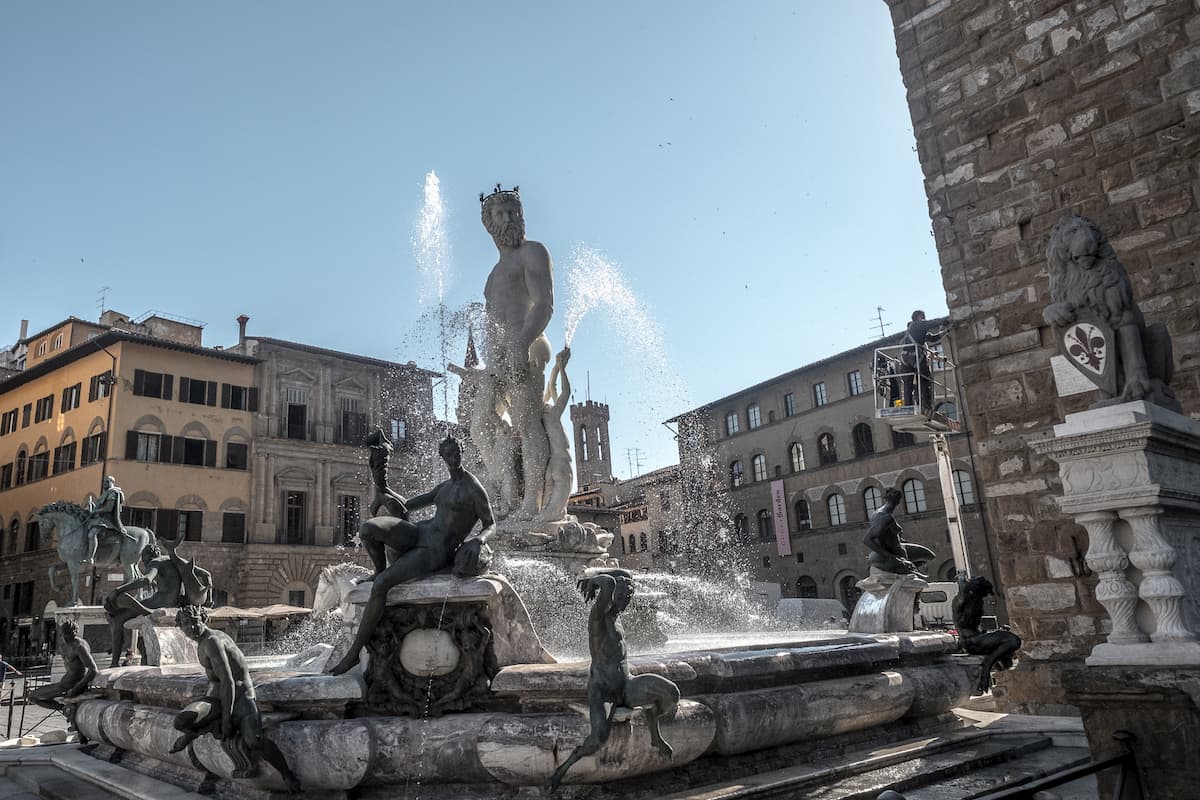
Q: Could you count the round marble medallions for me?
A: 1